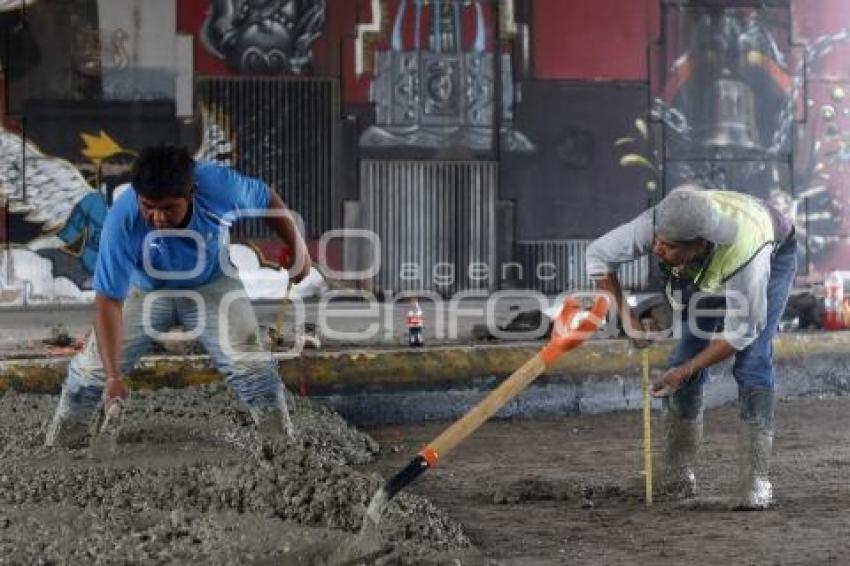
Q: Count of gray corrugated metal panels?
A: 3